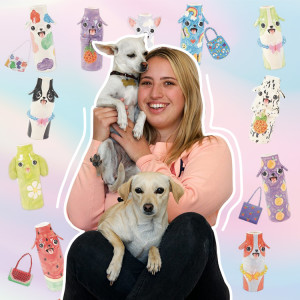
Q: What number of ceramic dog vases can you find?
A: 11